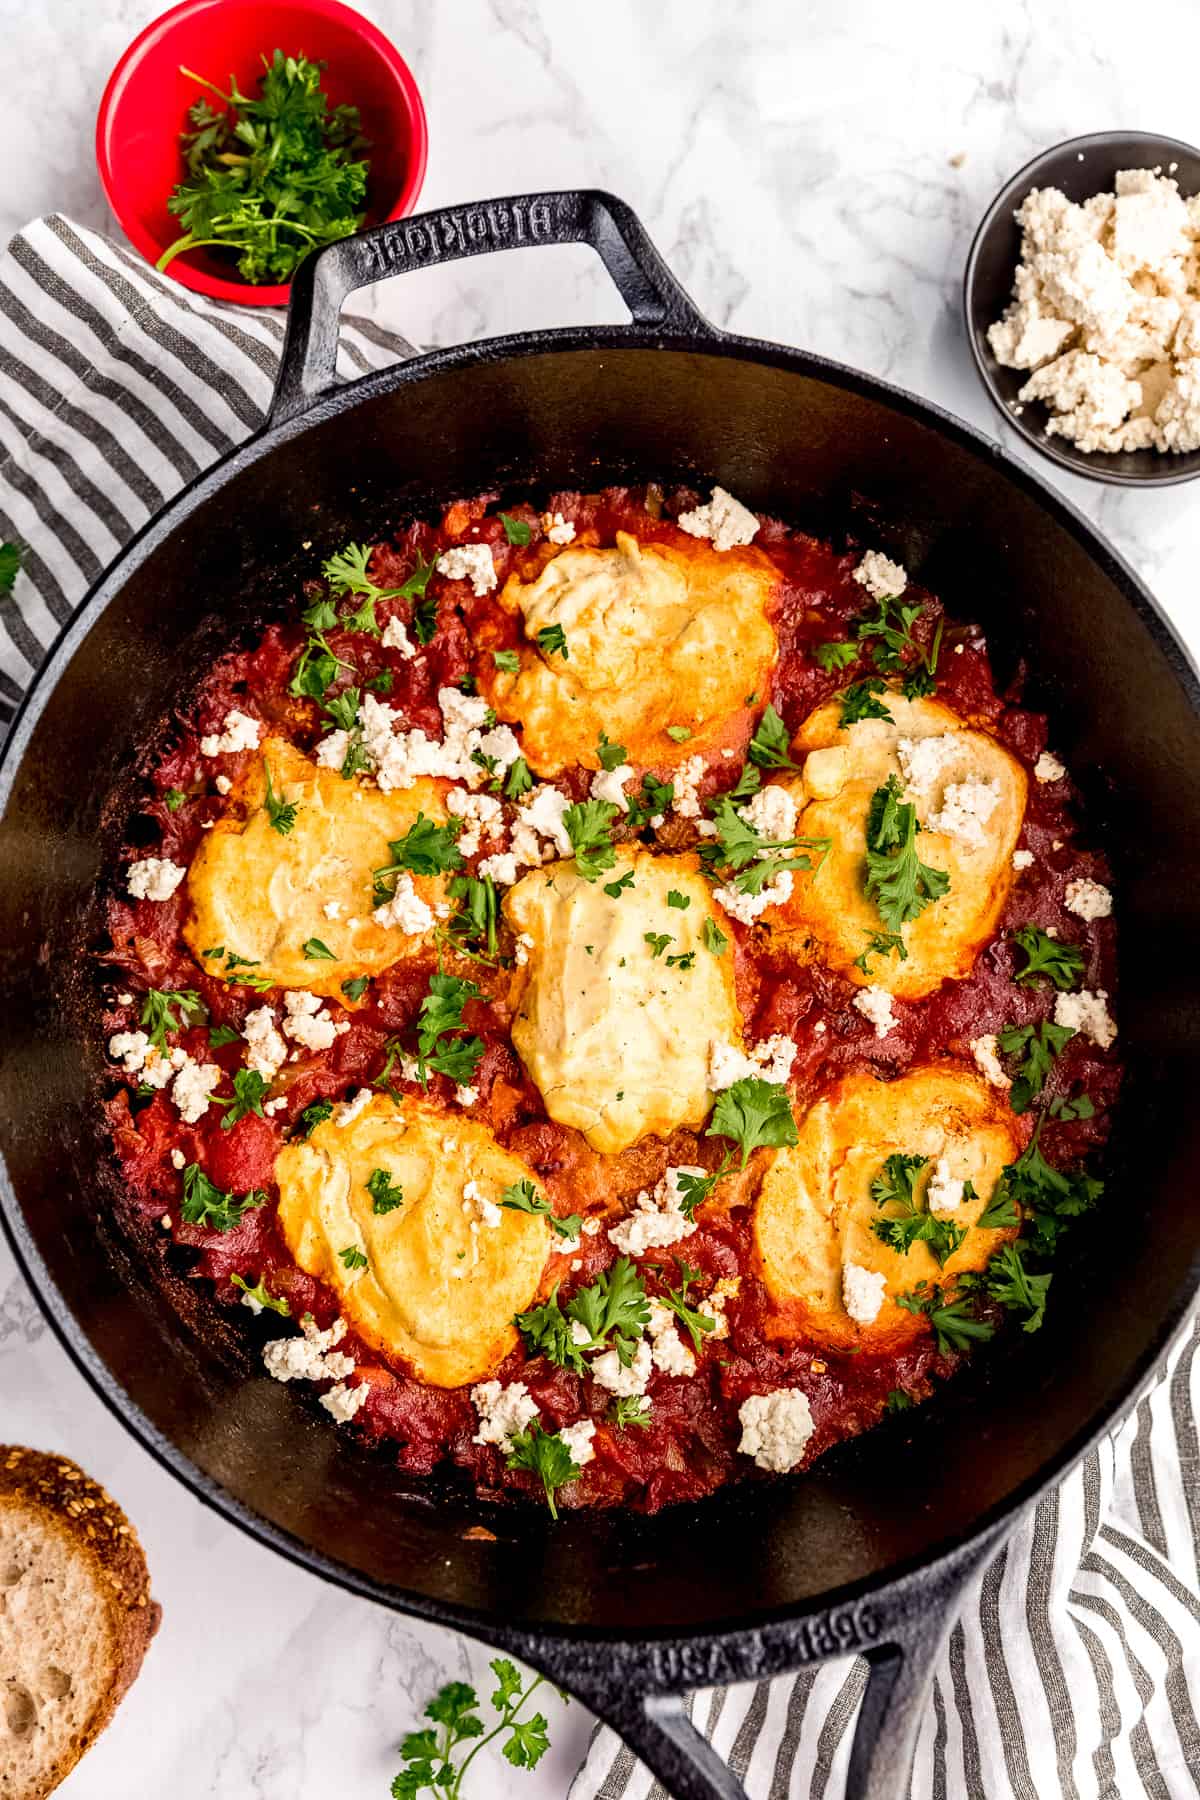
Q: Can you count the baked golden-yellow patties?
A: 6